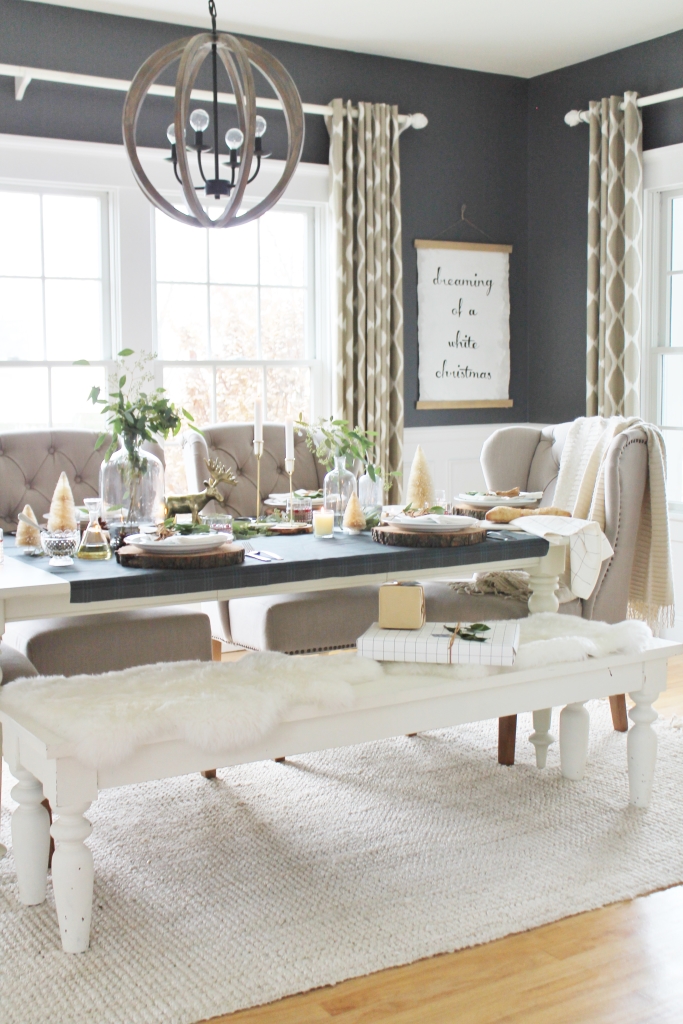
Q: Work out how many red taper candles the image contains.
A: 0